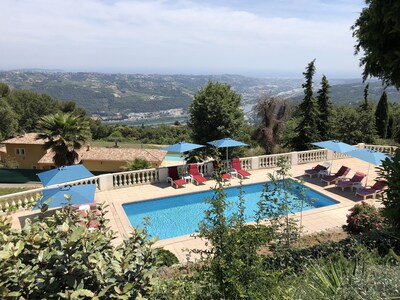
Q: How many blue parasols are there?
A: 6